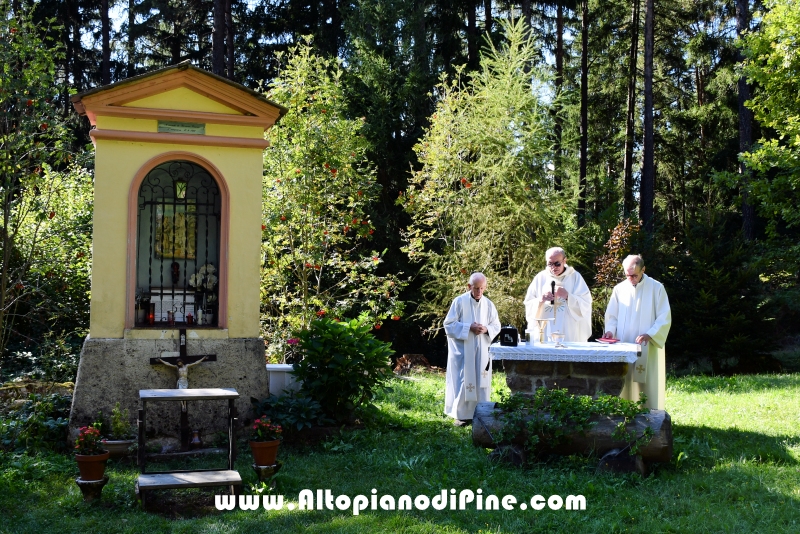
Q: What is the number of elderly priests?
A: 3